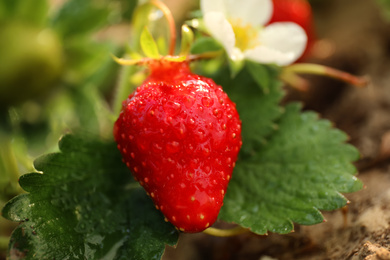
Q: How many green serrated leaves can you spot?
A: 3